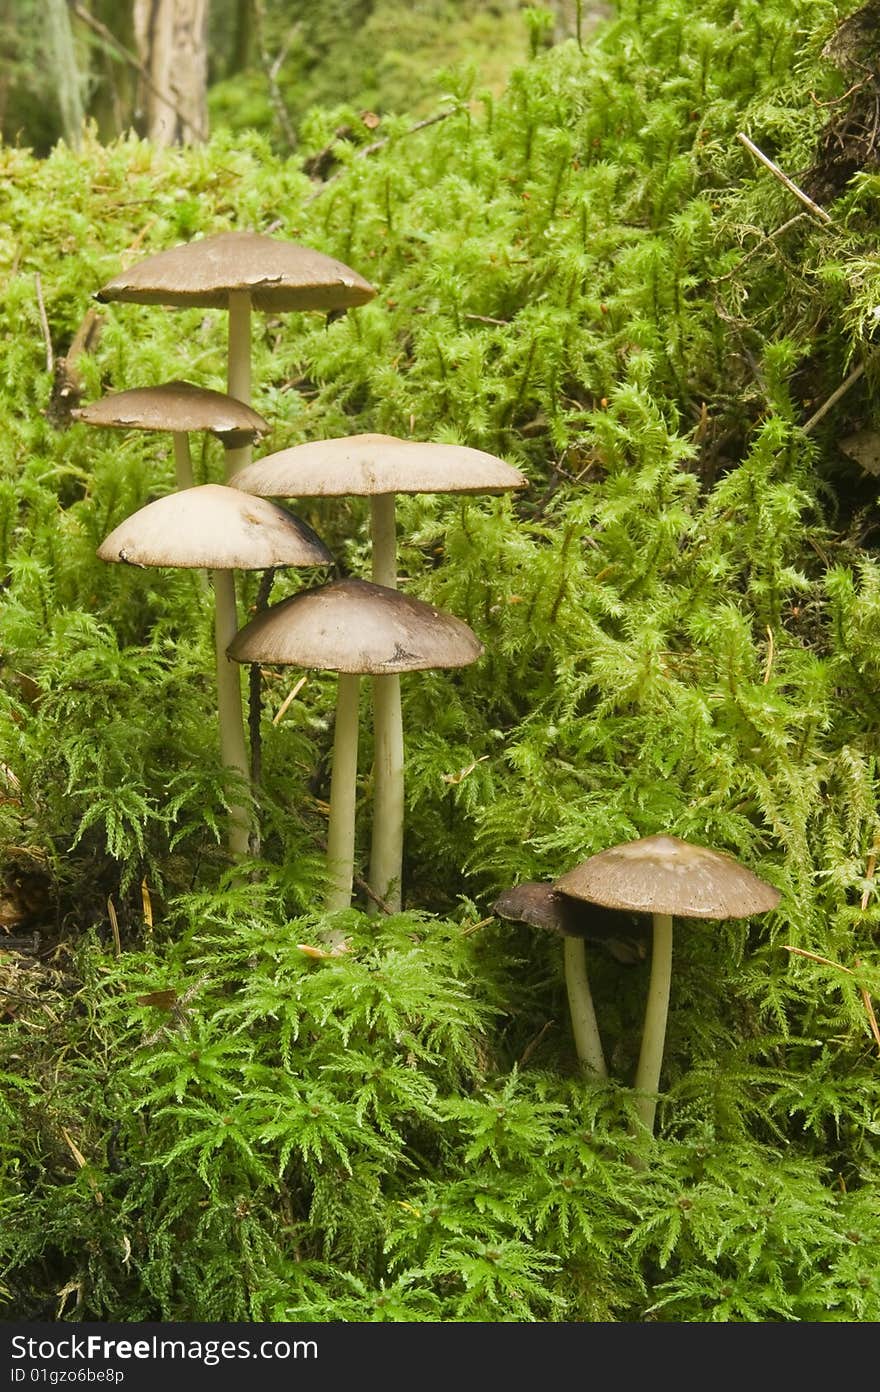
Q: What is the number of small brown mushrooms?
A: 7